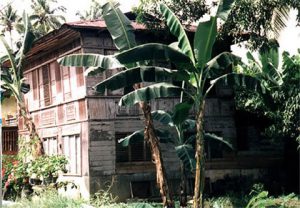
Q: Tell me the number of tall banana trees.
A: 3